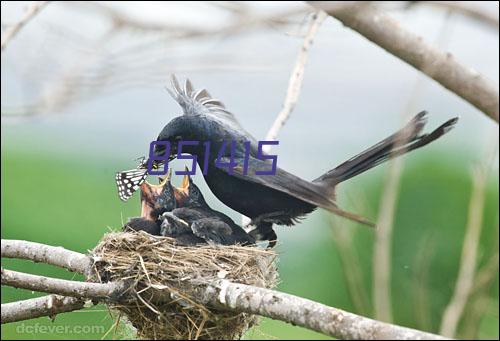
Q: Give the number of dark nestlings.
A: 2